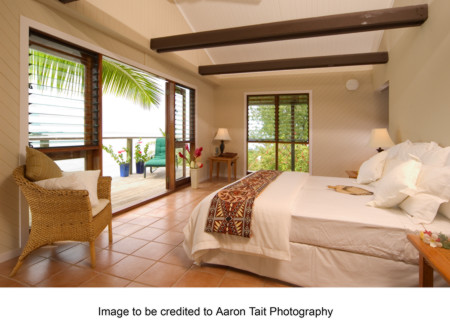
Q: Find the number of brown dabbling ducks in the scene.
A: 0